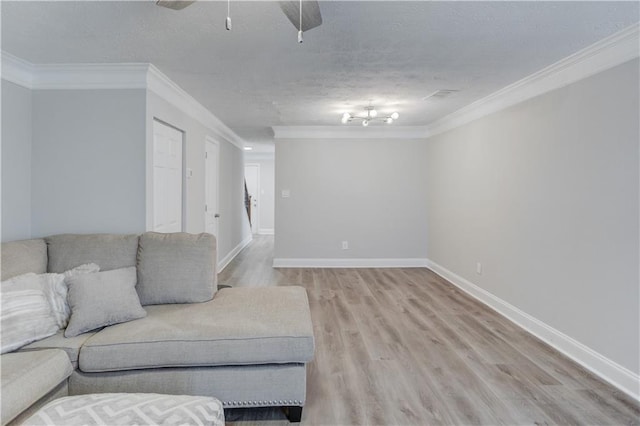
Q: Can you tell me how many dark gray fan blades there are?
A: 2